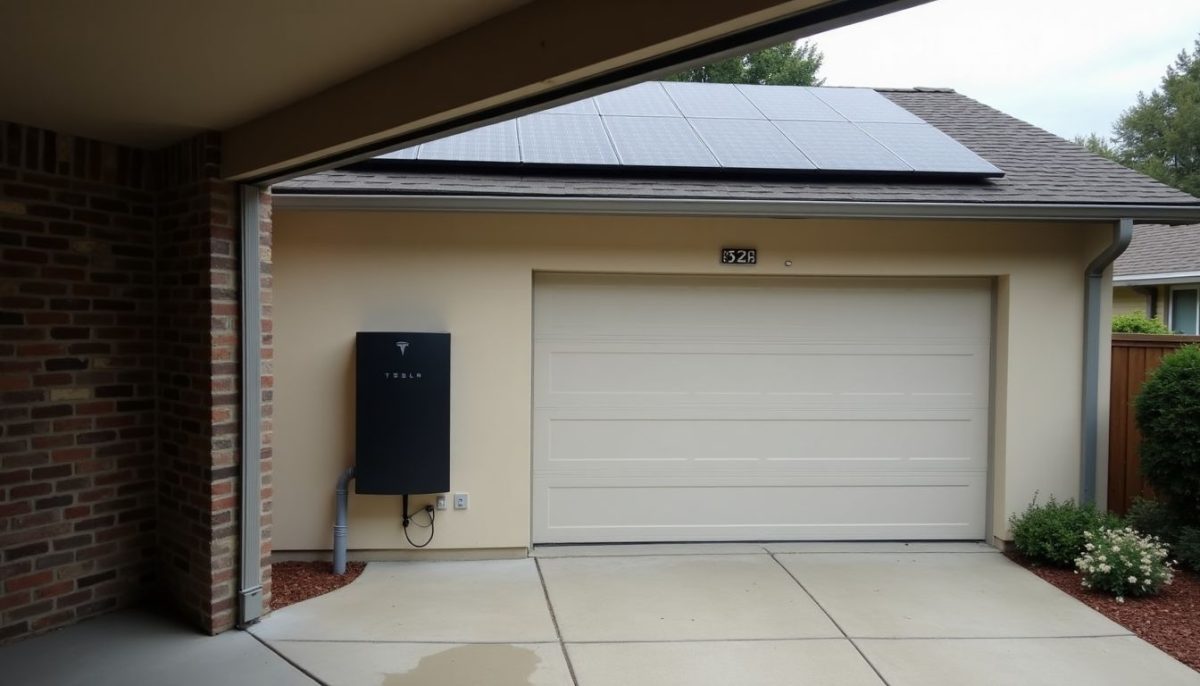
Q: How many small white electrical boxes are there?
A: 2